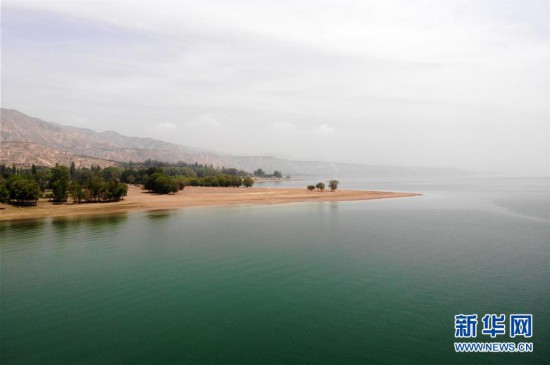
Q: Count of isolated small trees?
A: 3